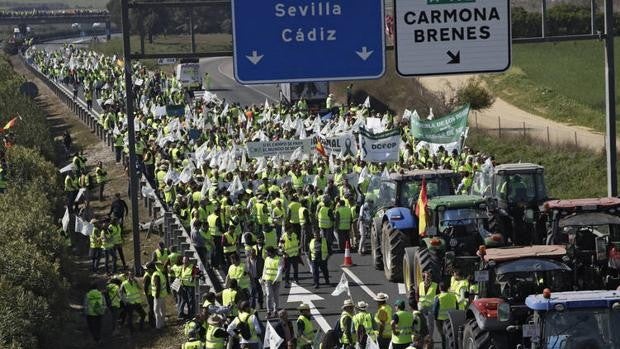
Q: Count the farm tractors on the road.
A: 6